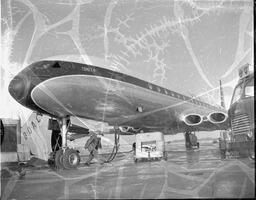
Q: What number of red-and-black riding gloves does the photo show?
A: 0